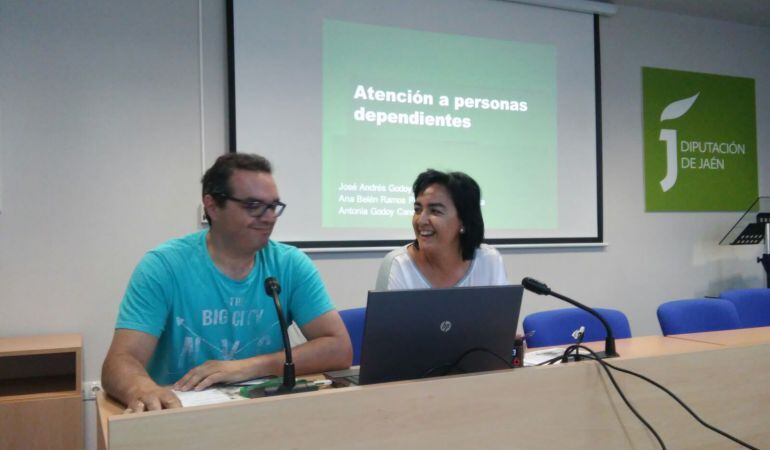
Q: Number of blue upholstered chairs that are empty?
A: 3